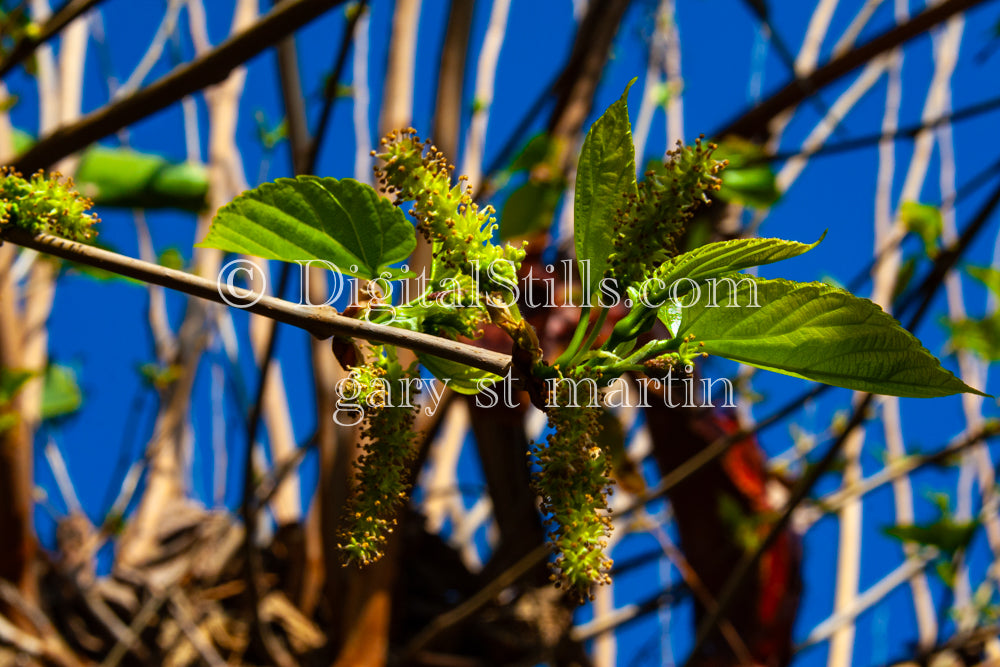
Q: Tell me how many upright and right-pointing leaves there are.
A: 3